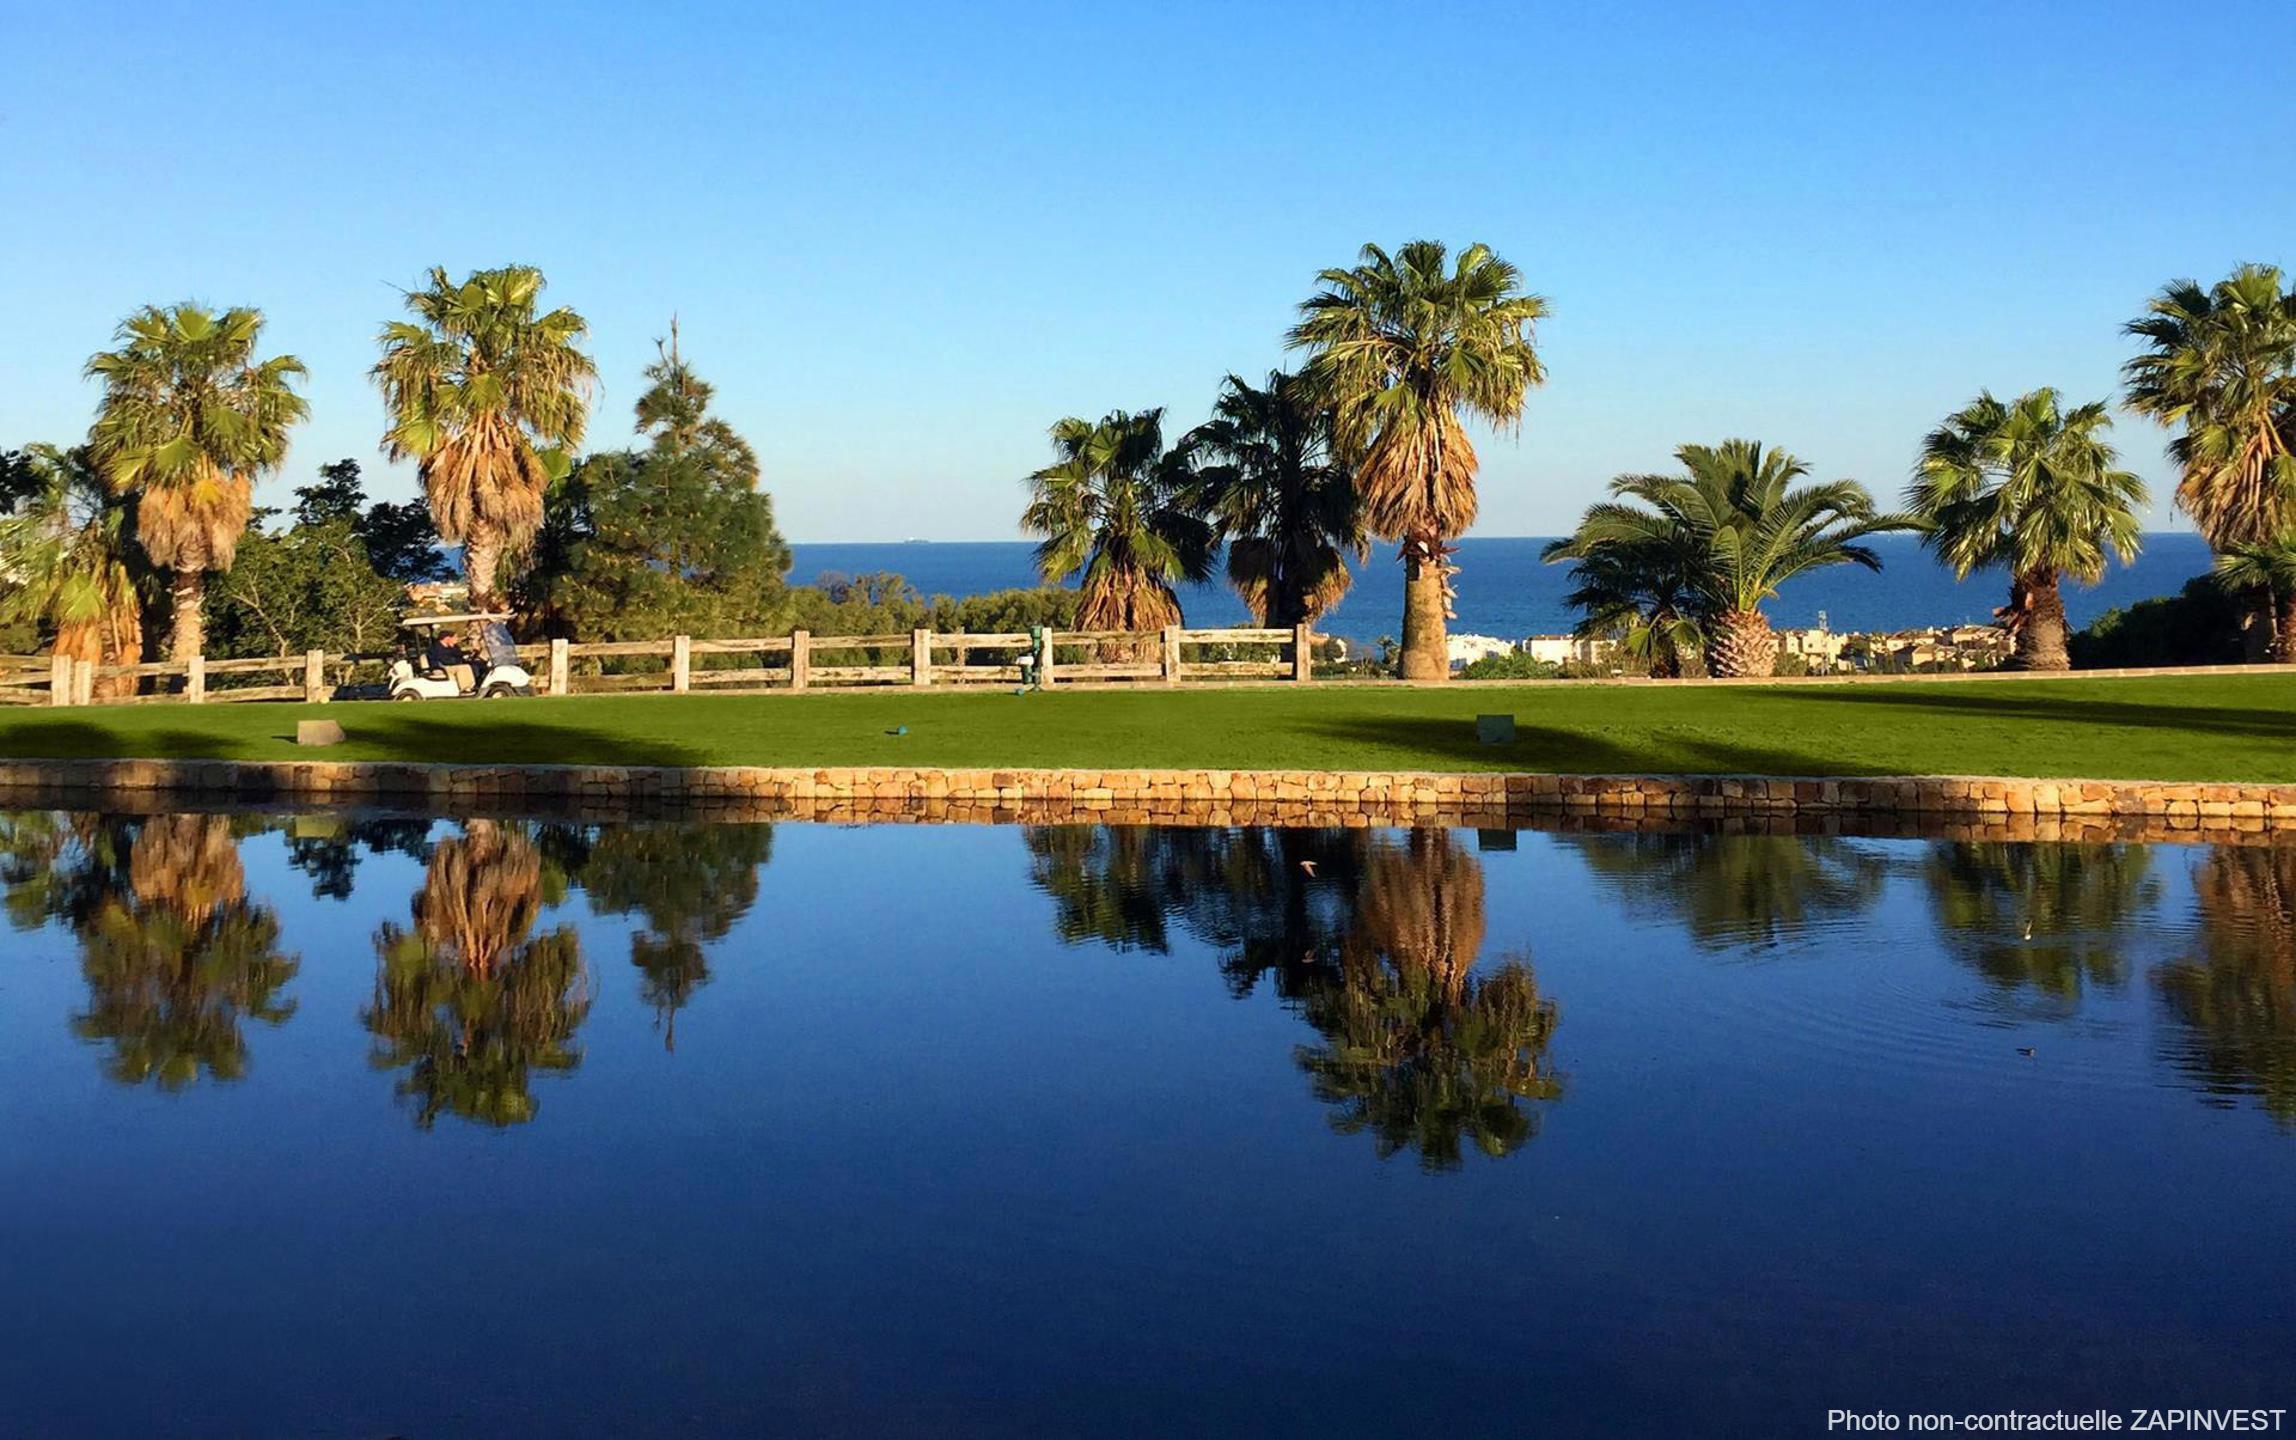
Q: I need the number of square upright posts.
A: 11